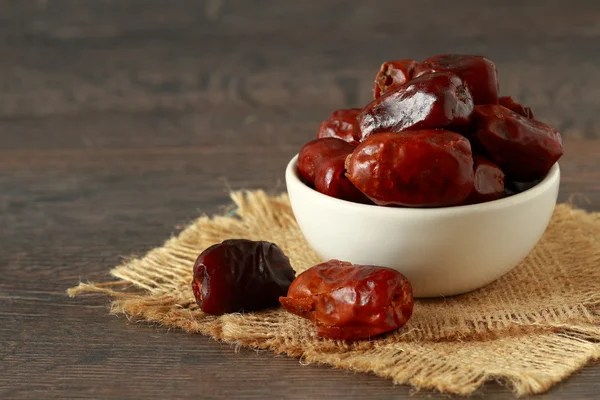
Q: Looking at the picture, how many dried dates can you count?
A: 12